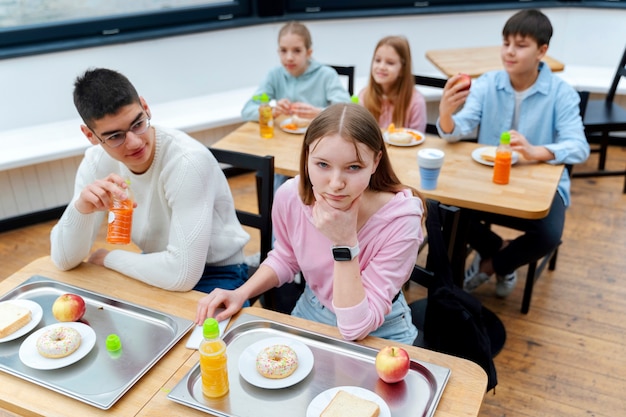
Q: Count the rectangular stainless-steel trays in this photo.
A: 2